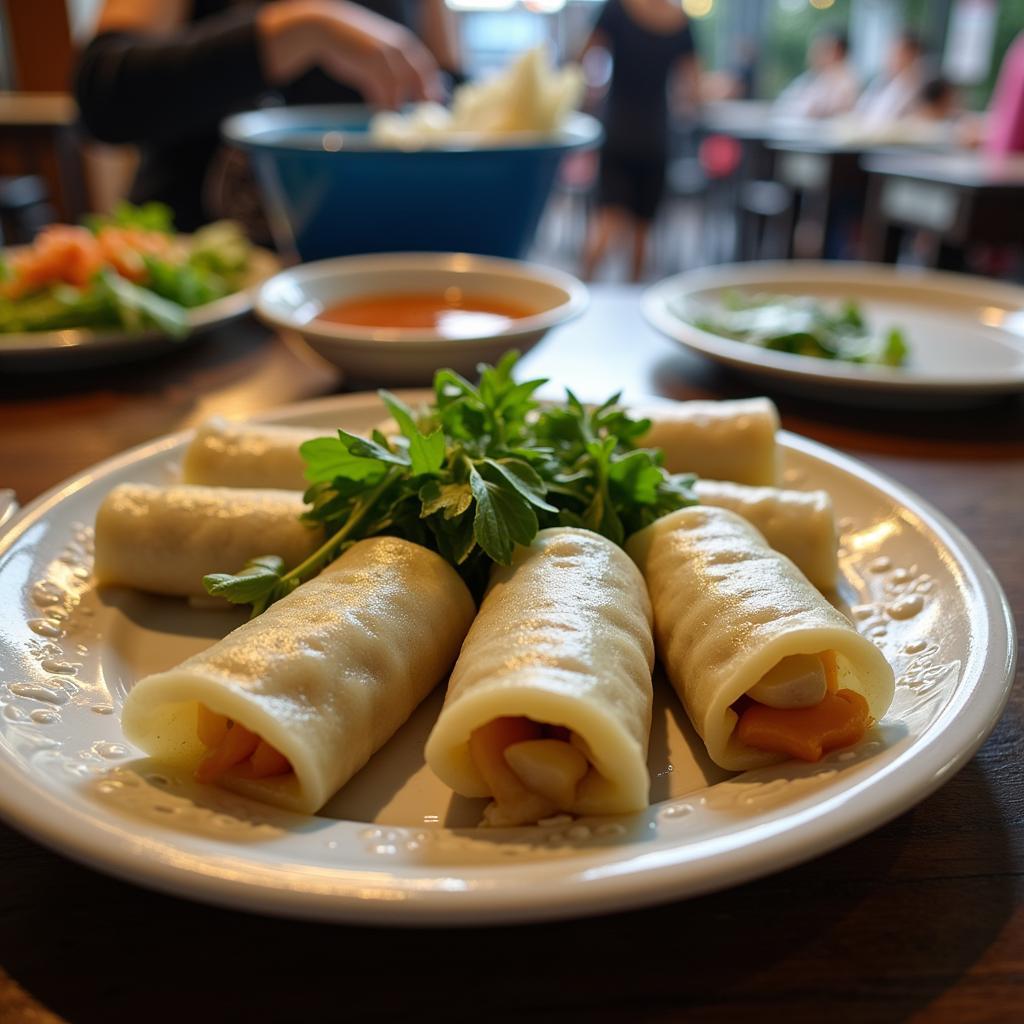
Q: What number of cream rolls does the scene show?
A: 7